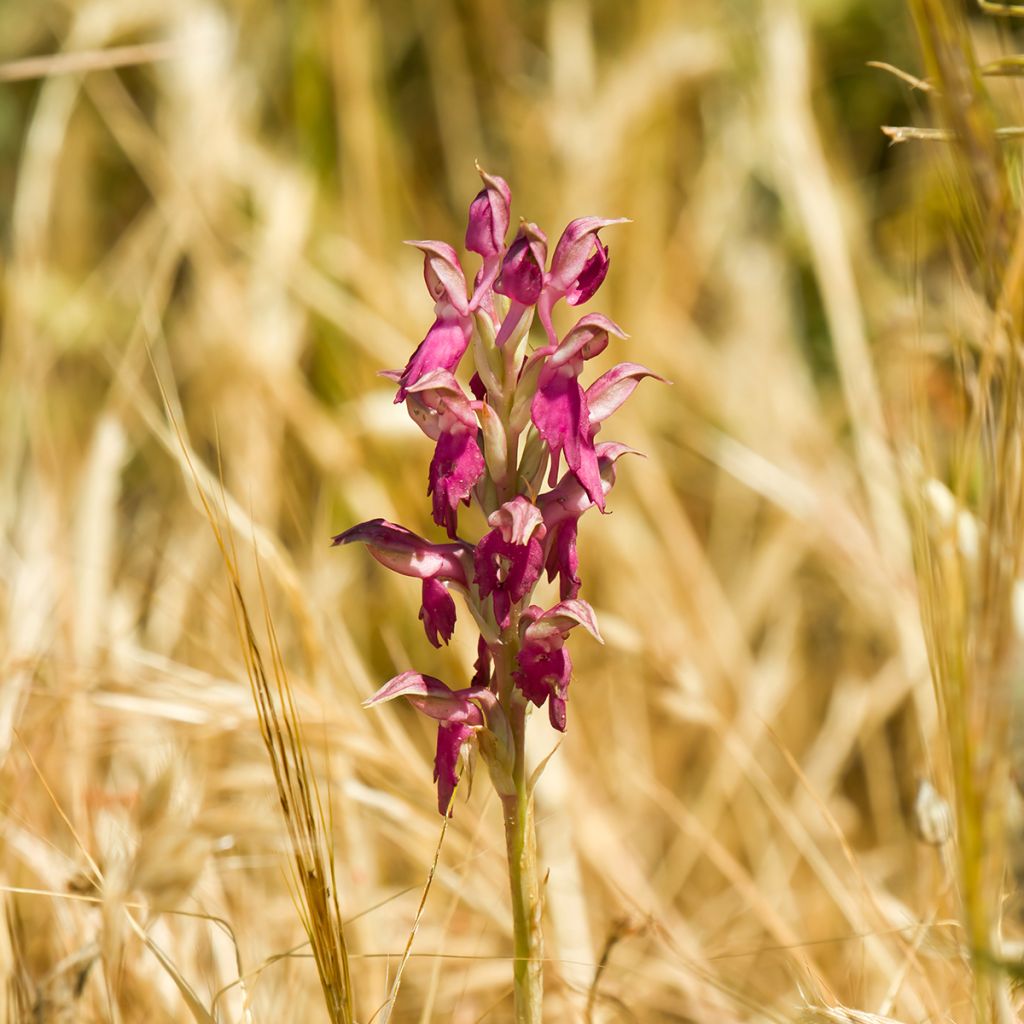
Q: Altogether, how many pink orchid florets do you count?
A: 12